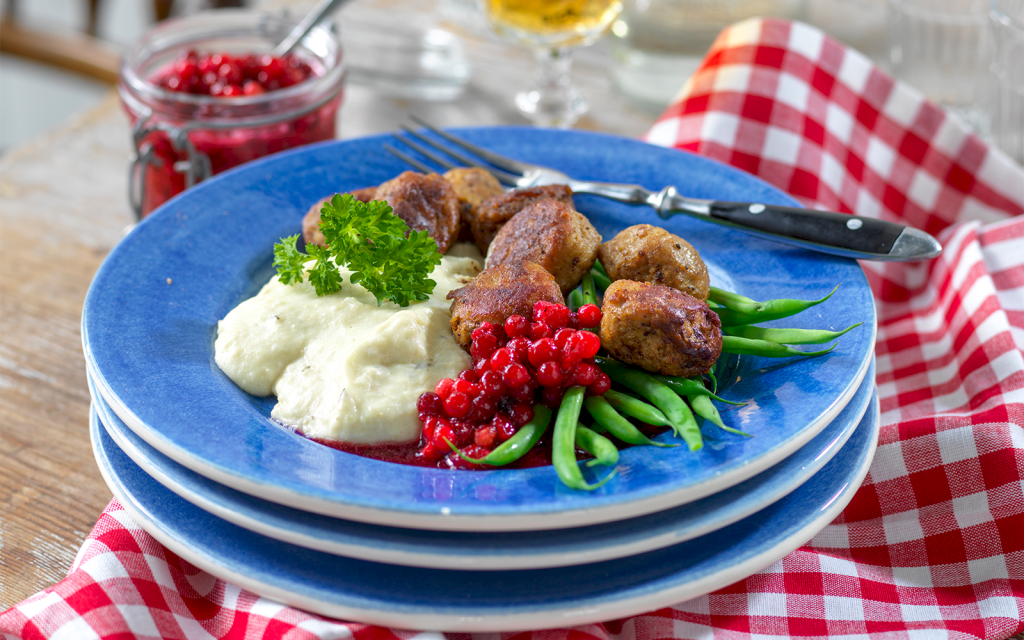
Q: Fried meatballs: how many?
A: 8